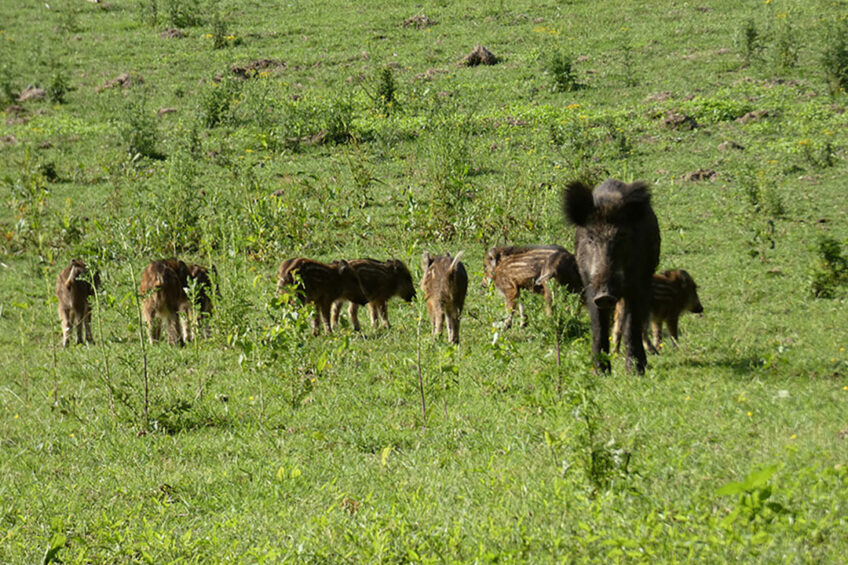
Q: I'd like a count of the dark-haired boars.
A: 1